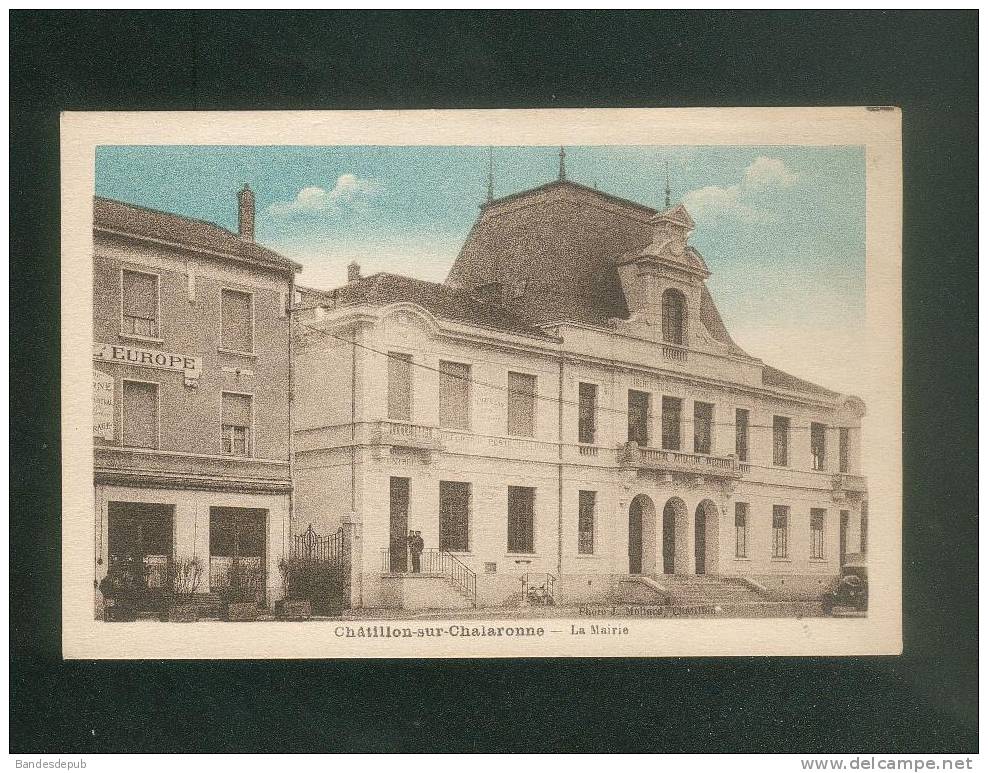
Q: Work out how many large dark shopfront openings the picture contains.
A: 2